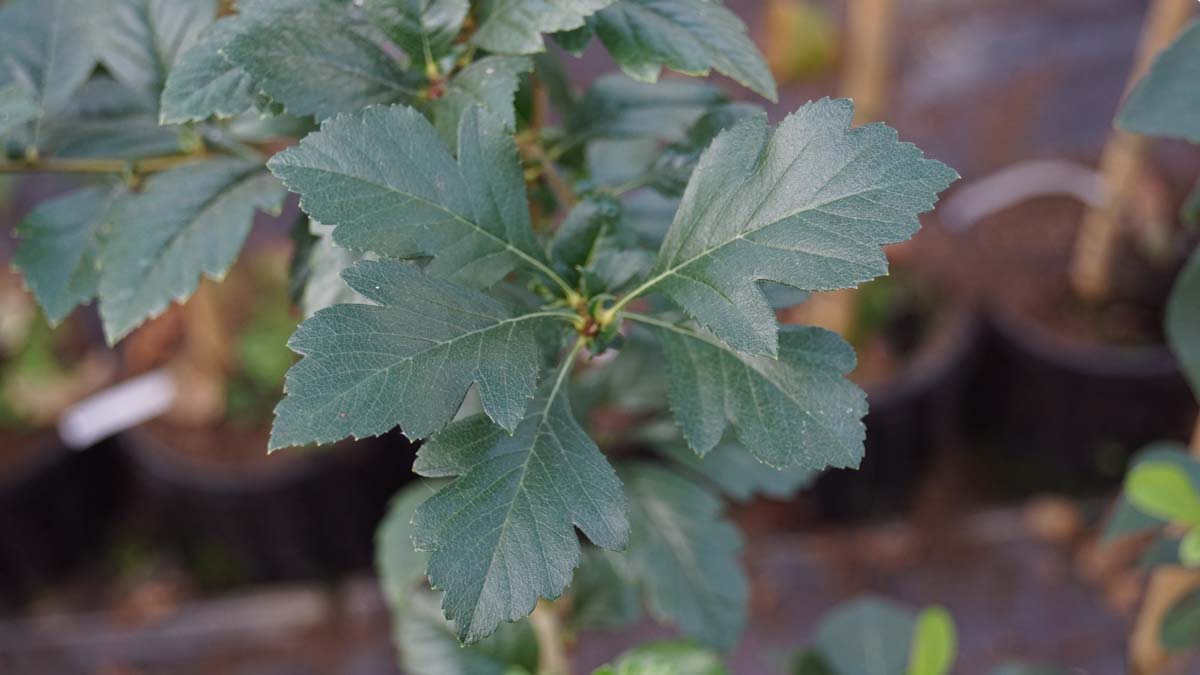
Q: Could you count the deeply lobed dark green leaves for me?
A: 5